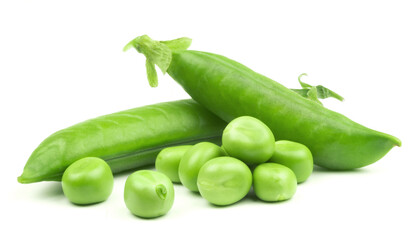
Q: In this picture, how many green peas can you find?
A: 8